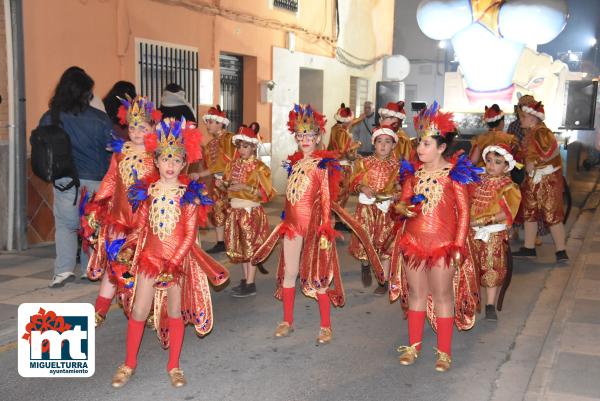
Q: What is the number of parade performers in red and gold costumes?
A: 12